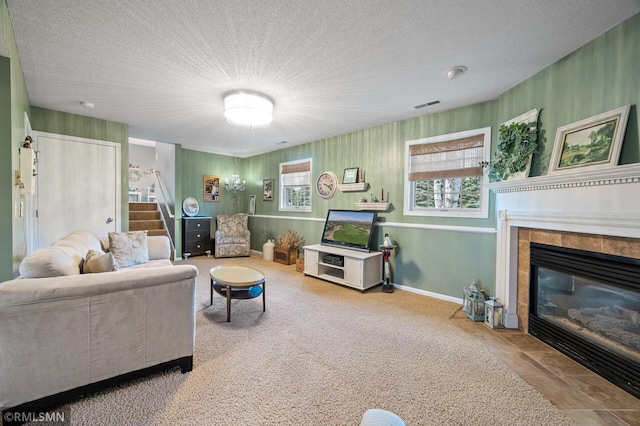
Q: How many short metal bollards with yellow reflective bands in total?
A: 0